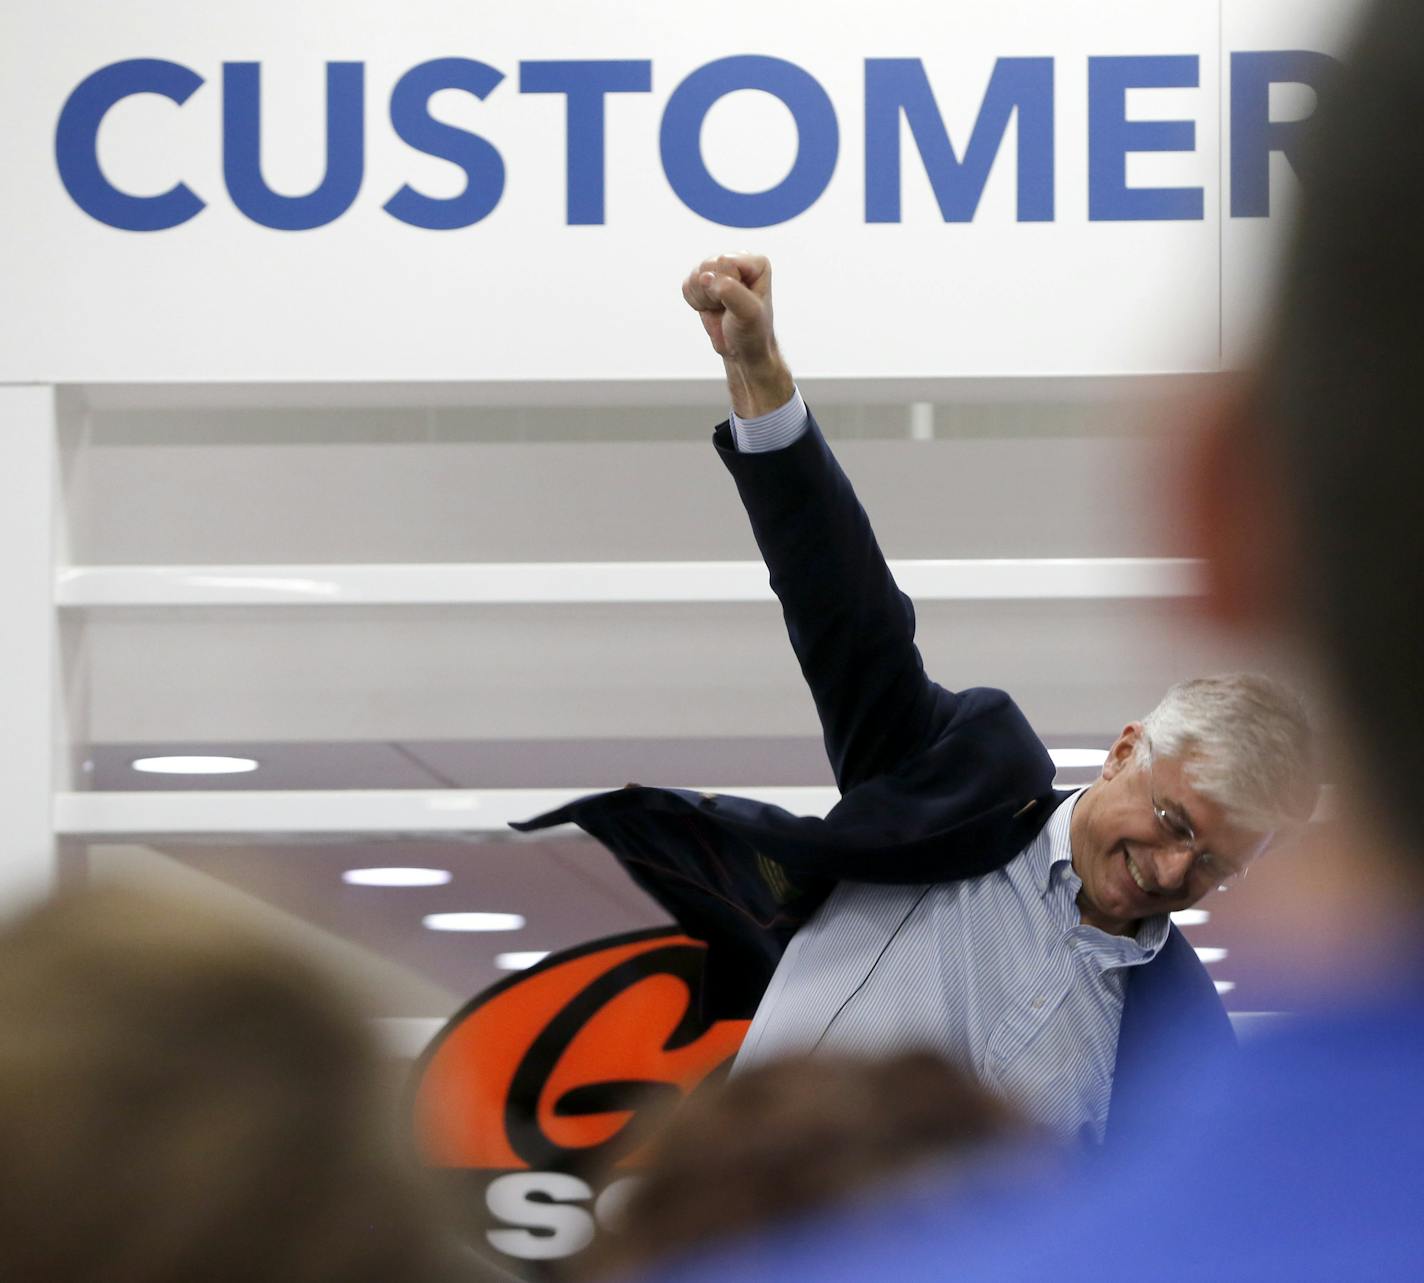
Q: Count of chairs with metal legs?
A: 0